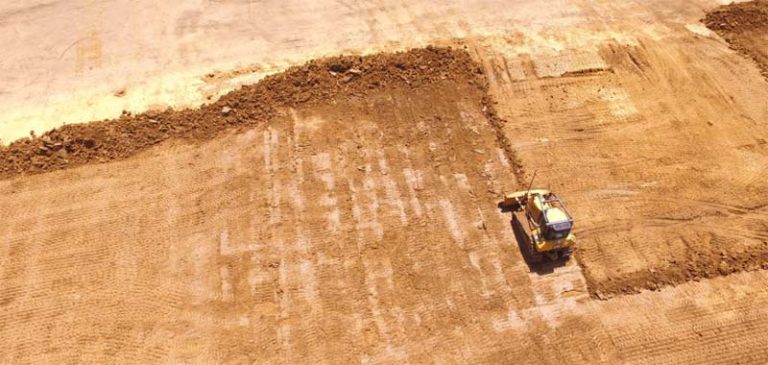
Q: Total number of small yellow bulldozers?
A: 1